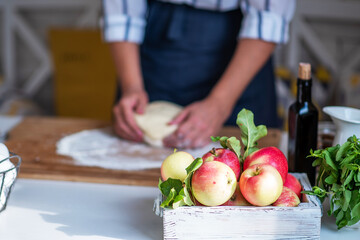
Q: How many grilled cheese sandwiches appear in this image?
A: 0